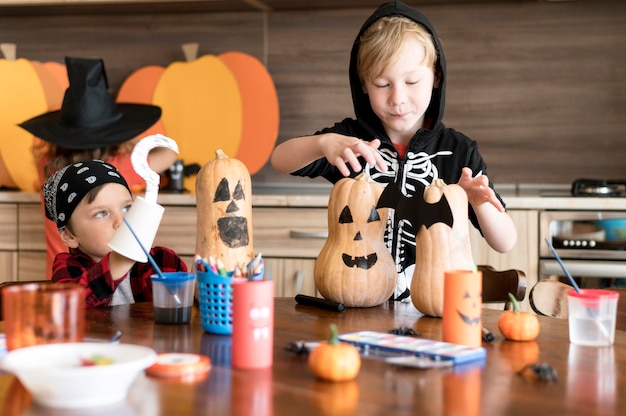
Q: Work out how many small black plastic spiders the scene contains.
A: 3